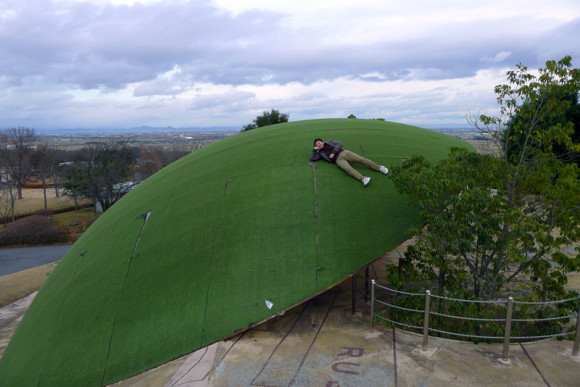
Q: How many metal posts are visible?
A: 4